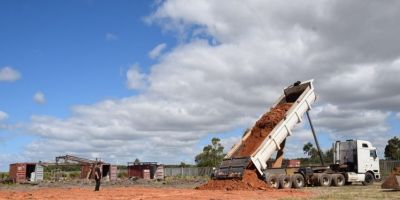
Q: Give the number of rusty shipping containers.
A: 3